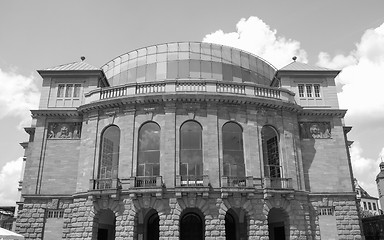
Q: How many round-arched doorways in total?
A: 5